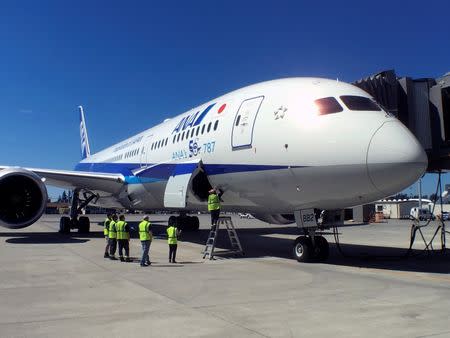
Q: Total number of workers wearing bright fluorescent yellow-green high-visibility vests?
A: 6